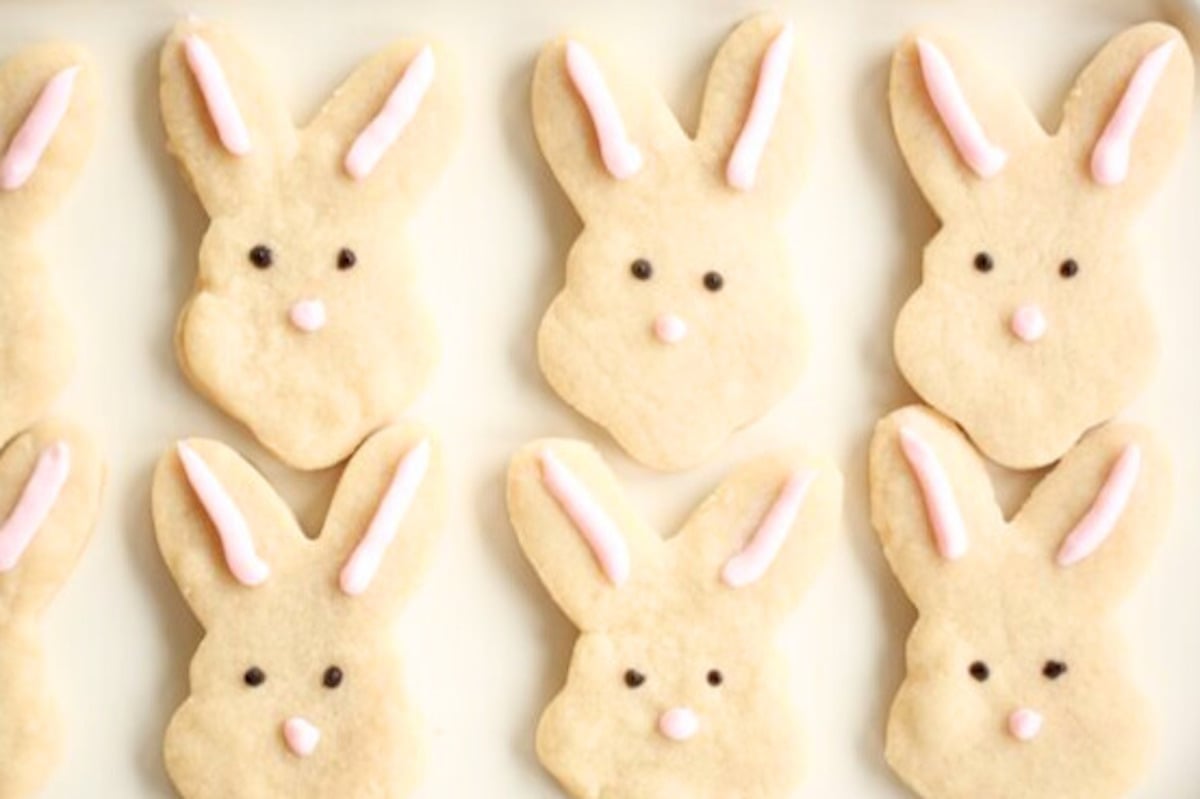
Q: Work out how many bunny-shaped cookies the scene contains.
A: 8